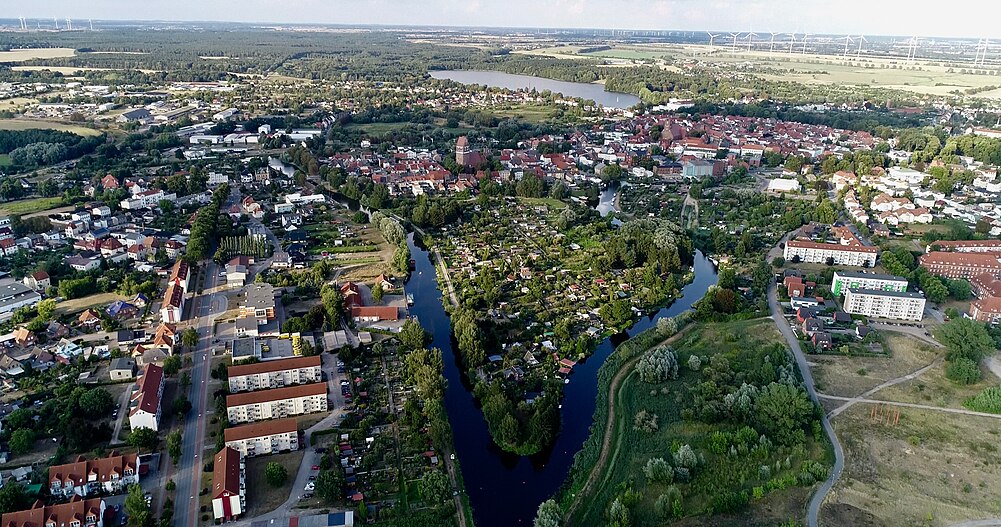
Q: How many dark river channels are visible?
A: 2